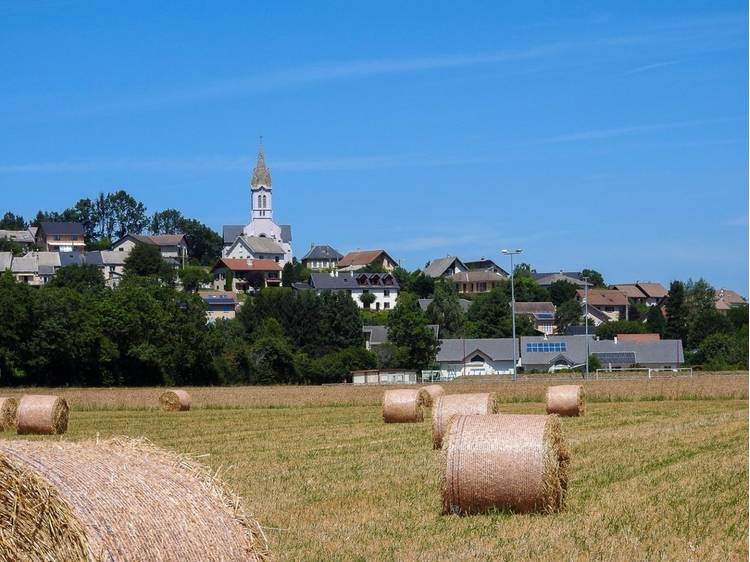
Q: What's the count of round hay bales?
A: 9